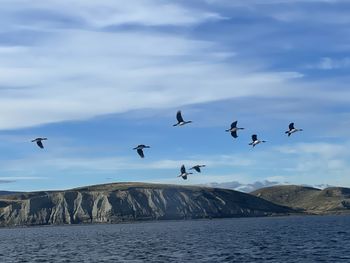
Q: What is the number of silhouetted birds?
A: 8